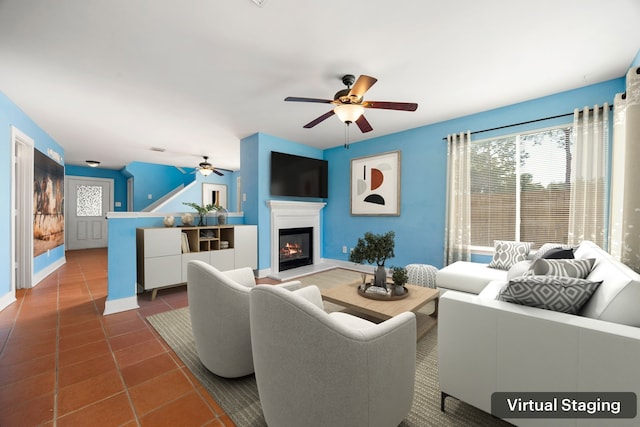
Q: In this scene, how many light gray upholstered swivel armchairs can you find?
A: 2